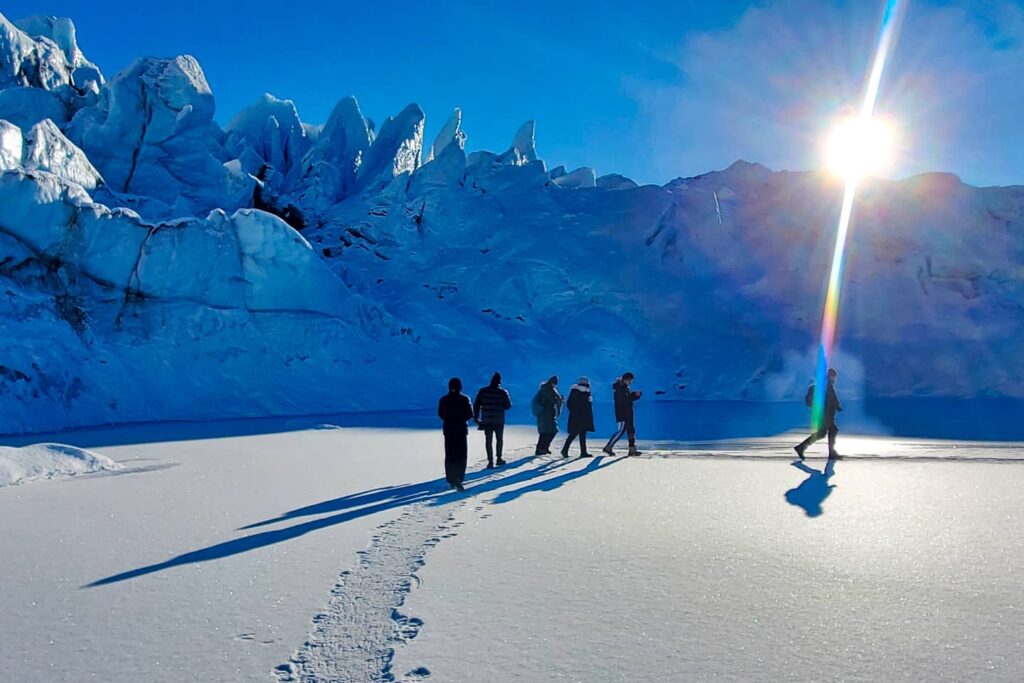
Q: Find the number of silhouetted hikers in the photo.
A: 6